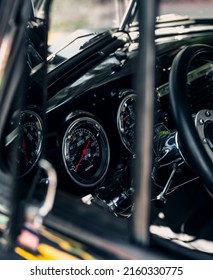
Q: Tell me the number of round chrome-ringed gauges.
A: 3